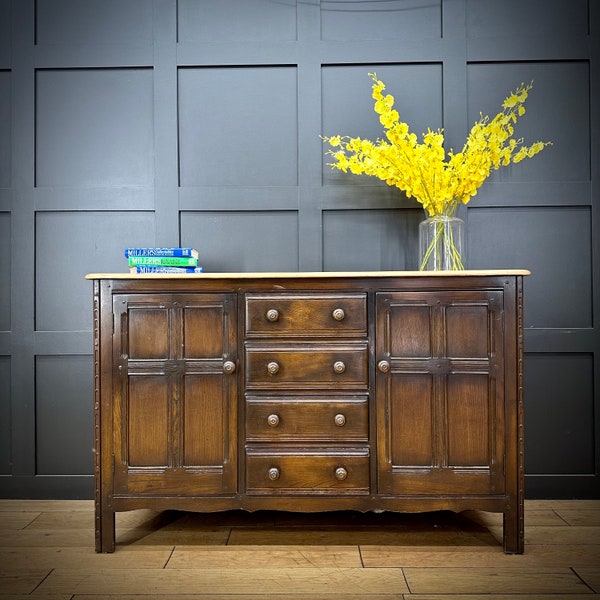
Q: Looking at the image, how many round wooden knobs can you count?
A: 10